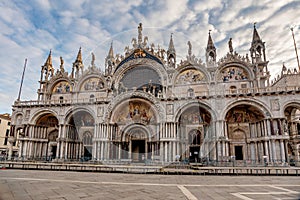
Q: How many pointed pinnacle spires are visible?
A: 6